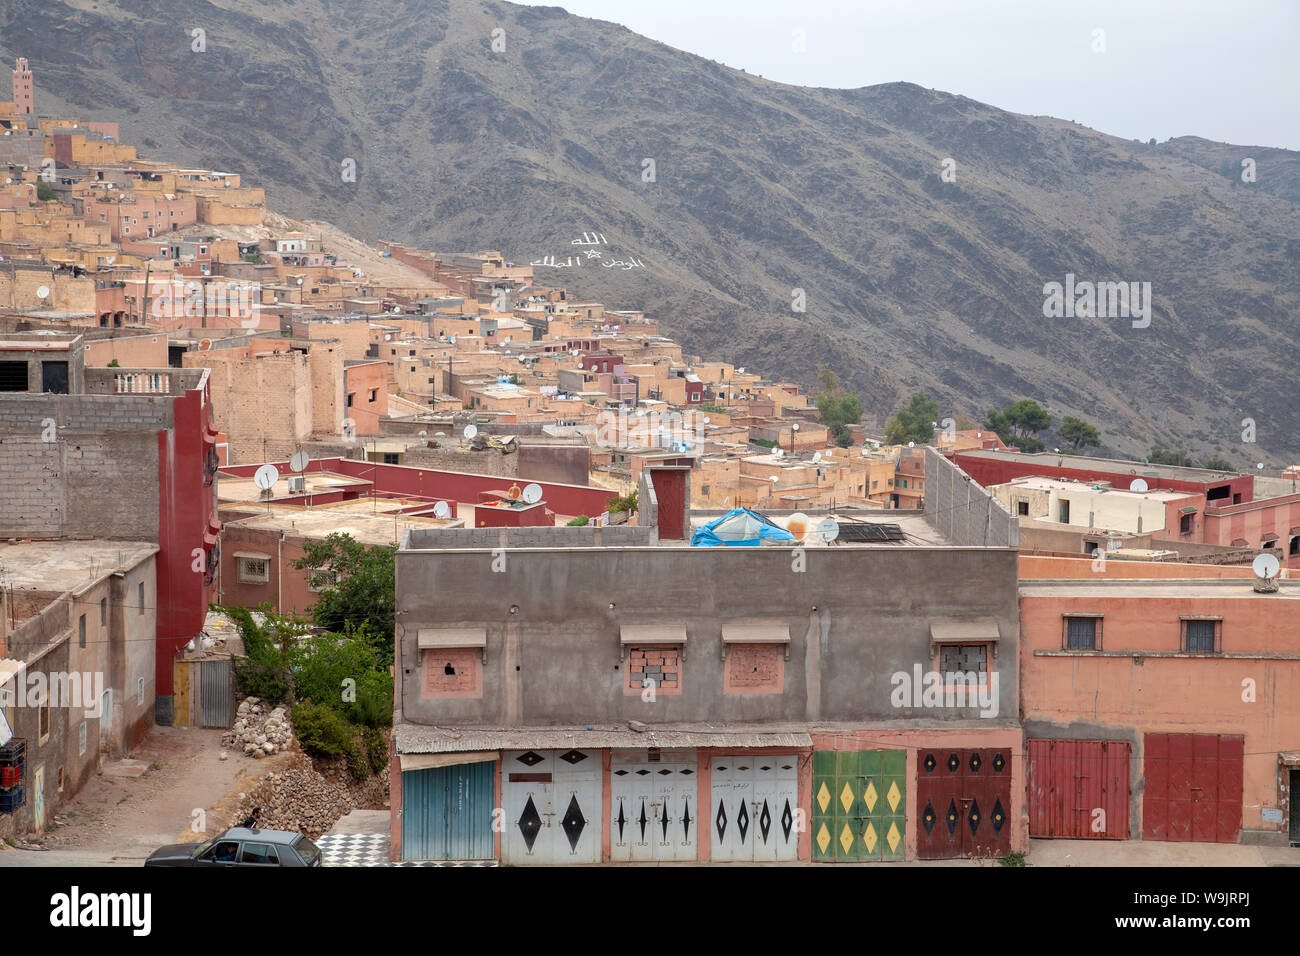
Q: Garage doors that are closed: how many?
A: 8